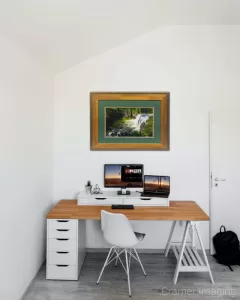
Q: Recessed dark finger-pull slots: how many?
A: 7